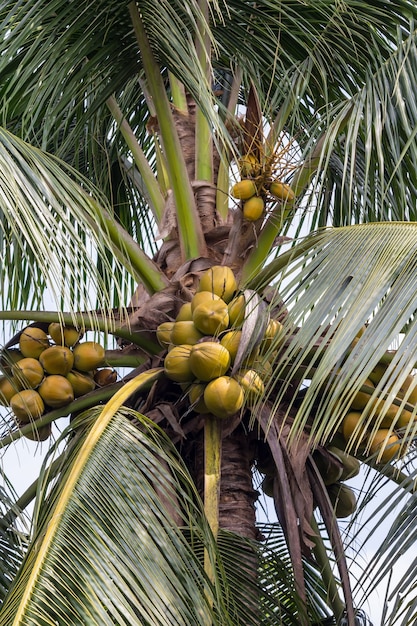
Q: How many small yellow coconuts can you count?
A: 4